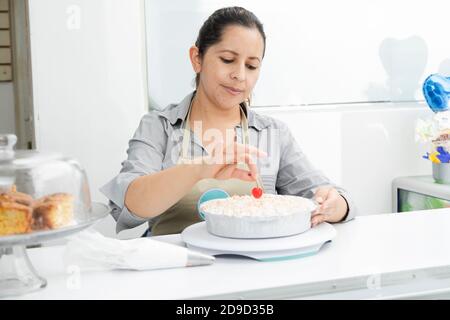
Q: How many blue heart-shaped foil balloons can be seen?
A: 1